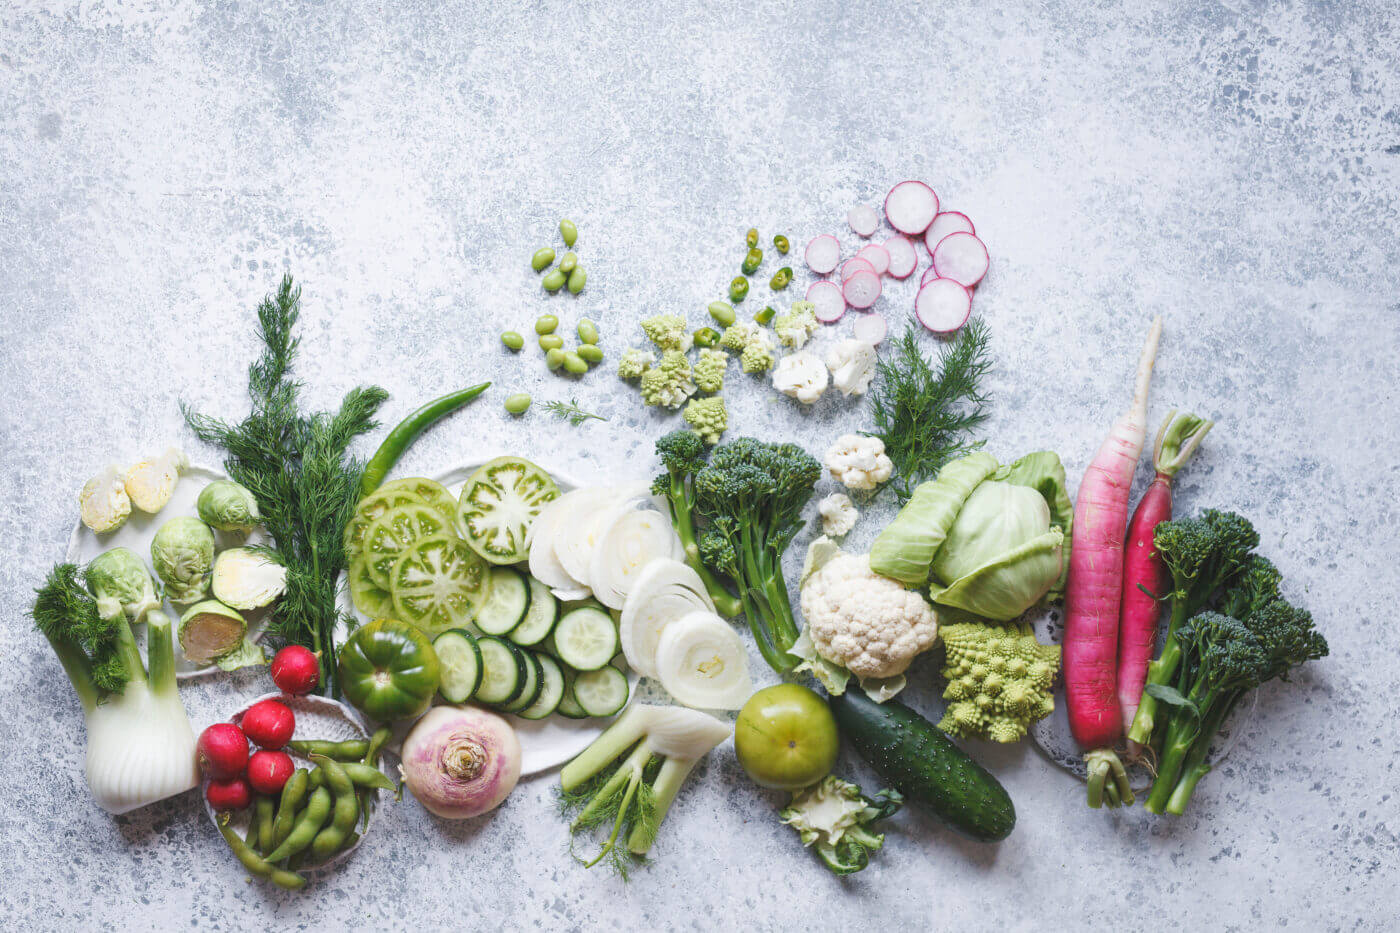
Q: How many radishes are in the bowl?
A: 4